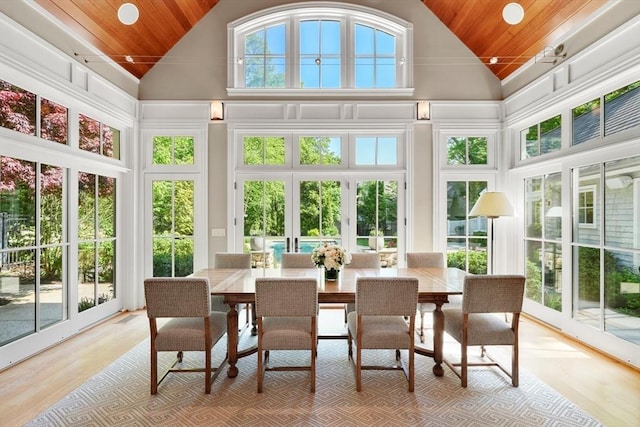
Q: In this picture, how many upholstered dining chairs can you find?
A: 8